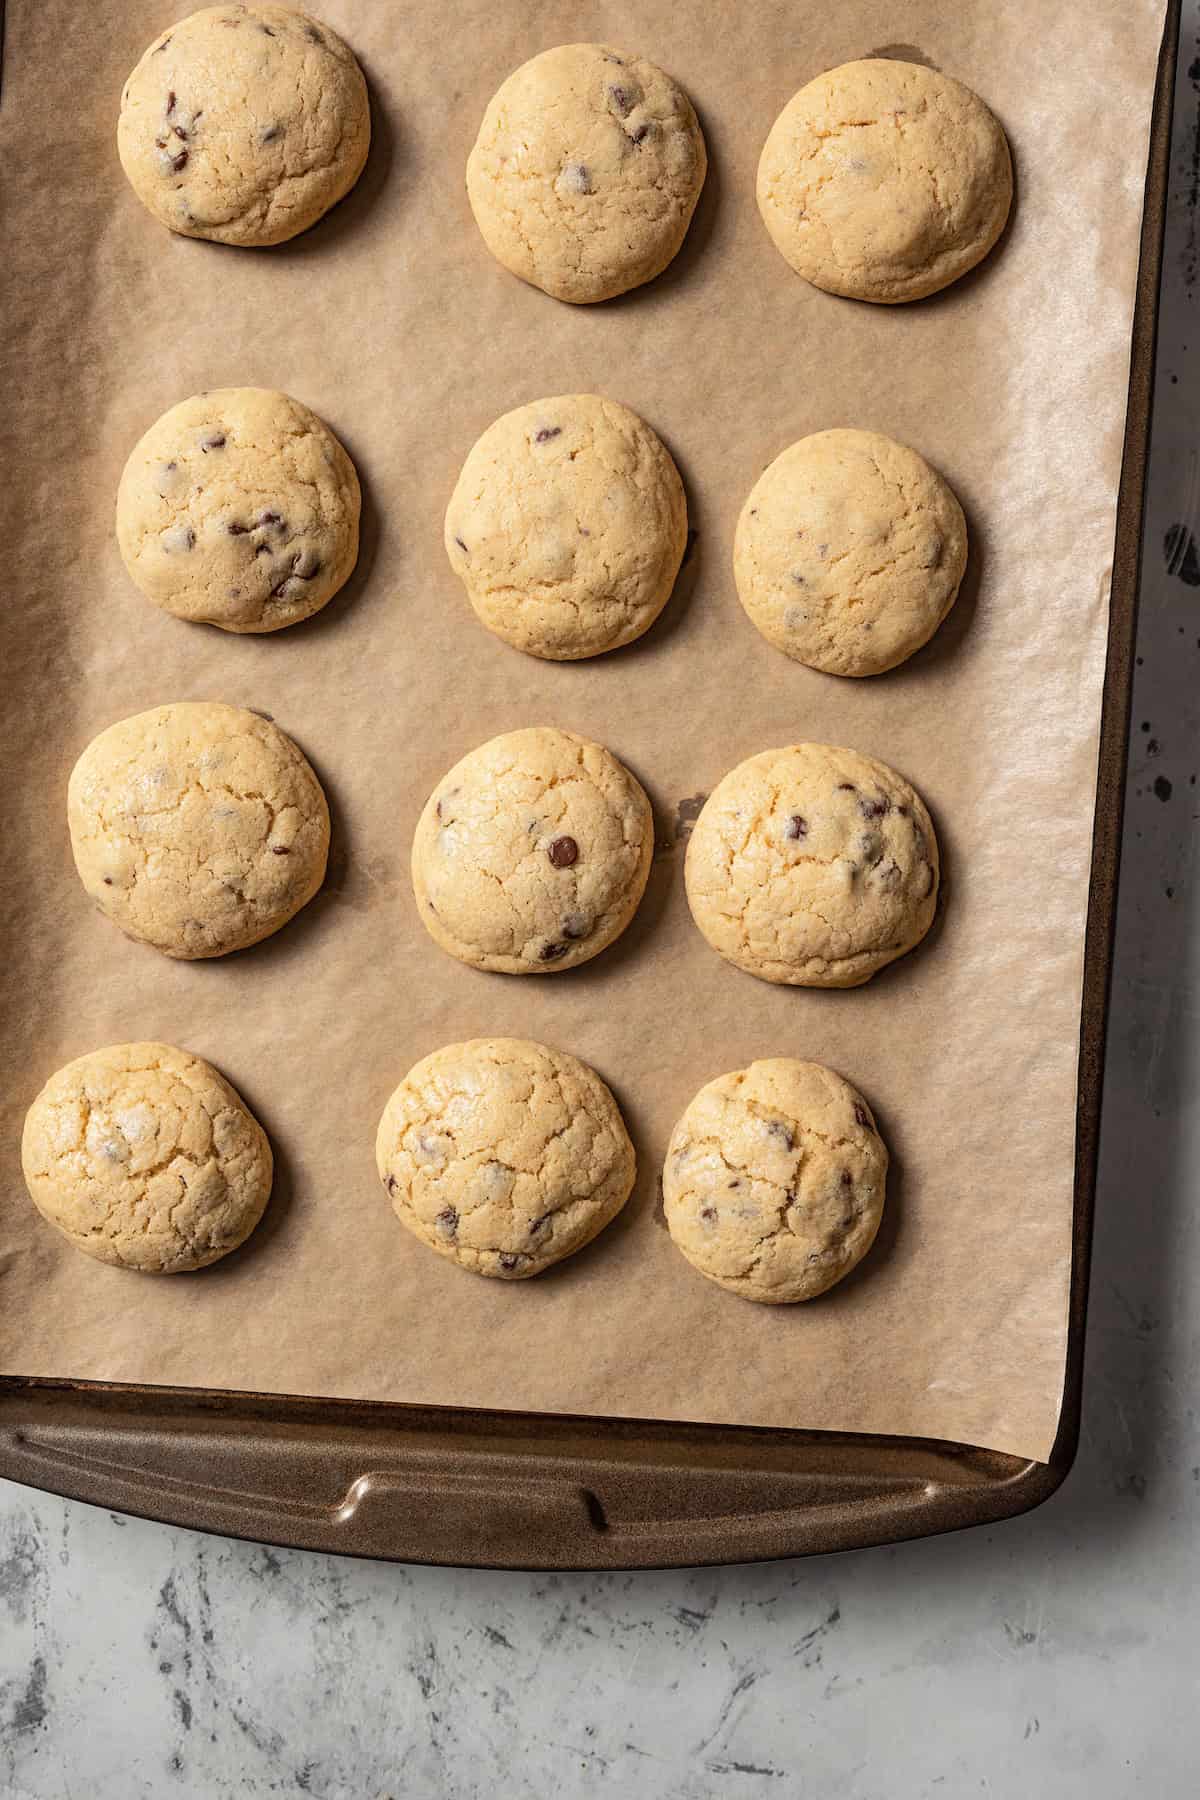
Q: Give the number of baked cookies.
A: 12